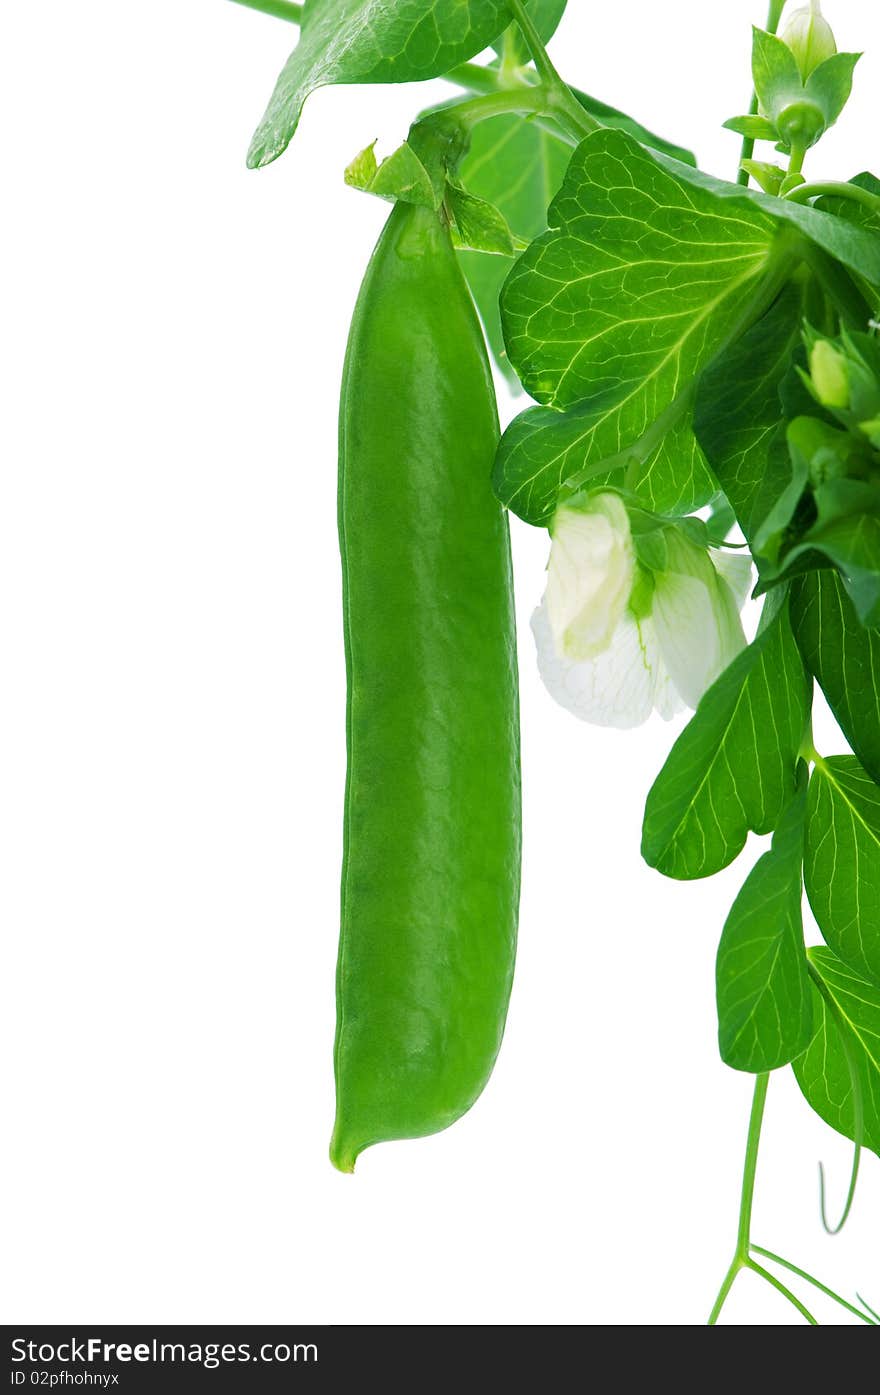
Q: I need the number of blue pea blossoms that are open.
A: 0